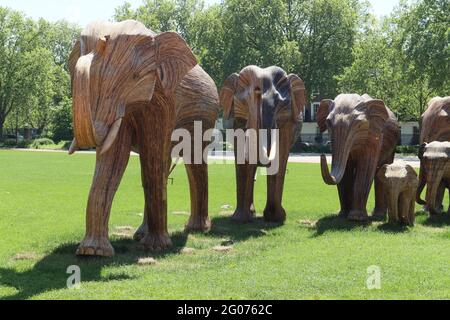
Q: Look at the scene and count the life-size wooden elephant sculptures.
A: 6